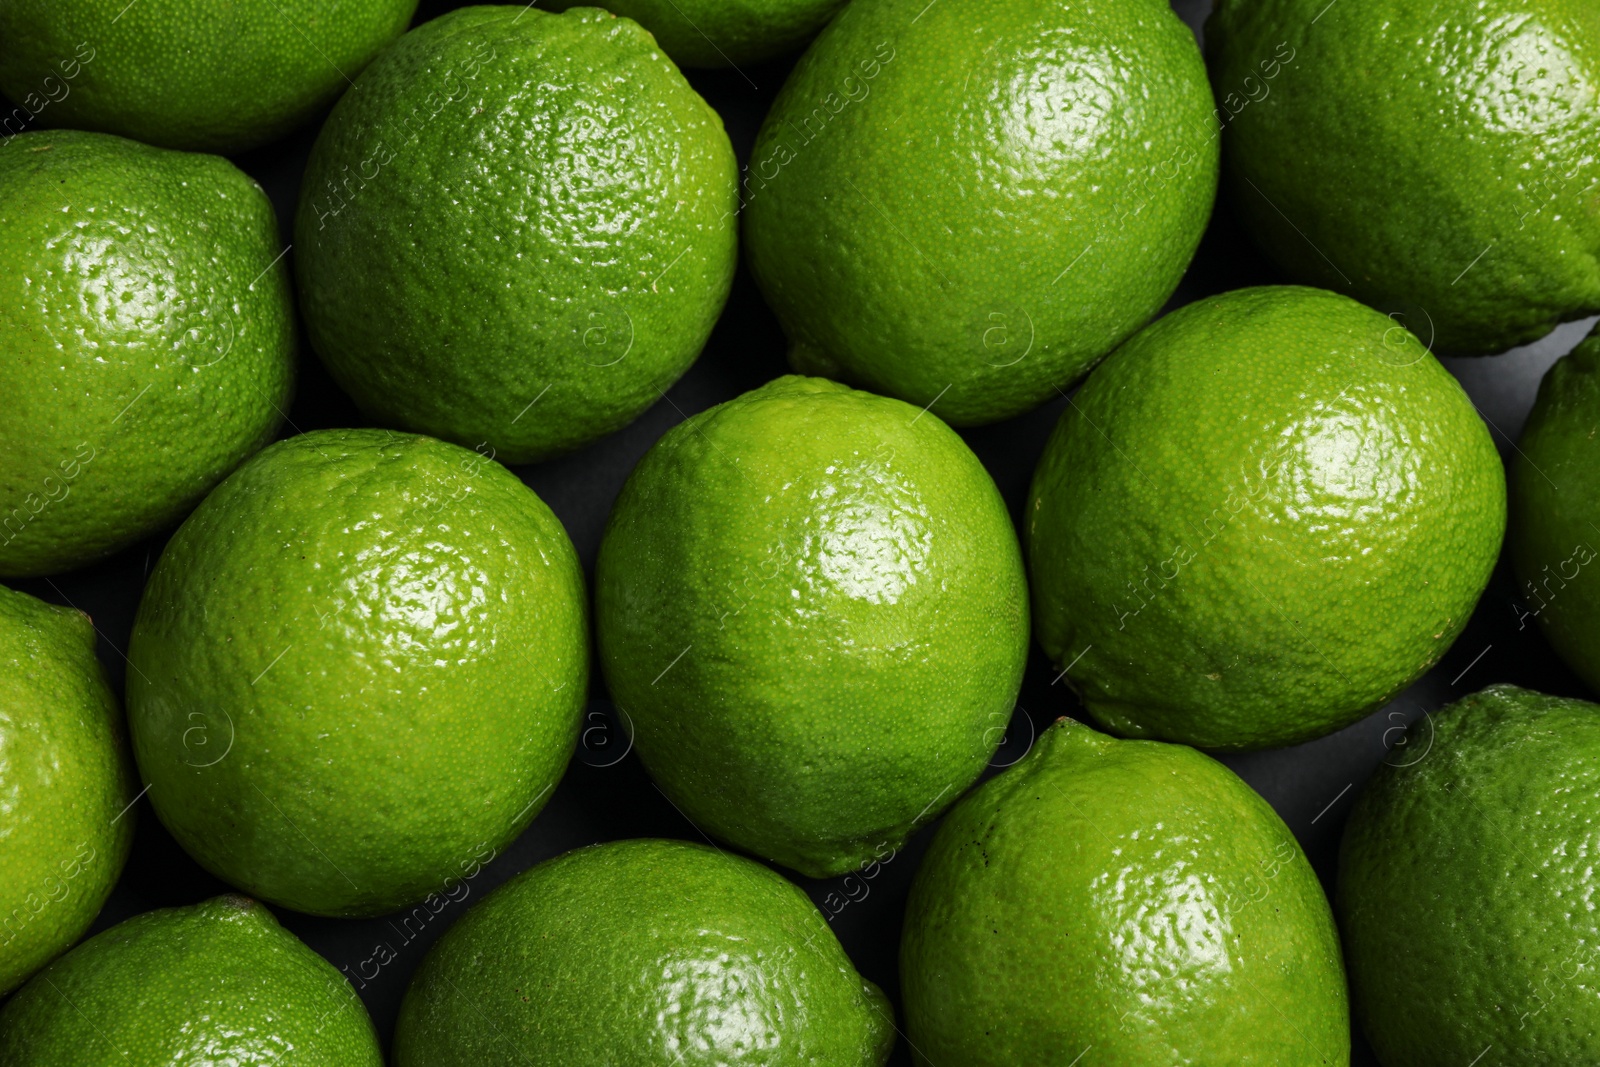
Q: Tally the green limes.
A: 15